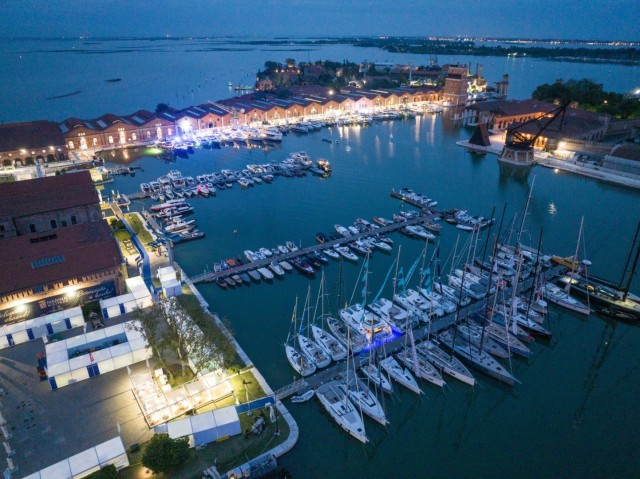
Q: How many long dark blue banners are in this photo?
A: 1